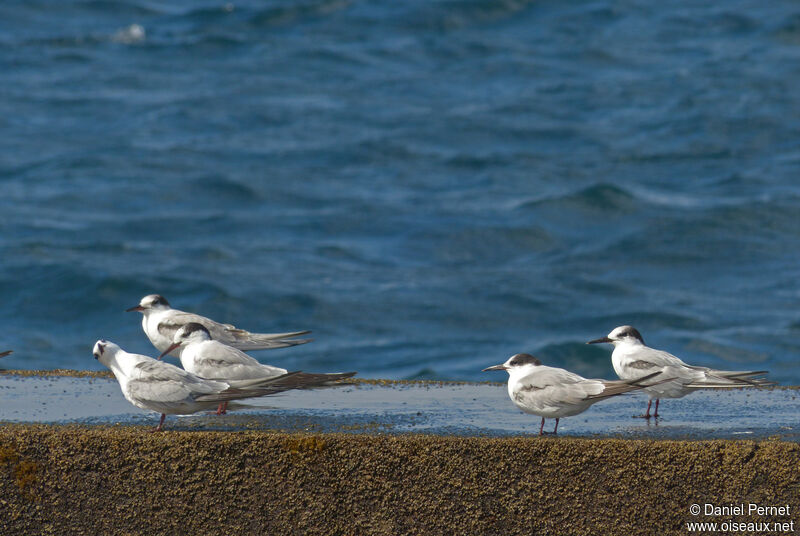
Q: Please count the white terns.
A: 5